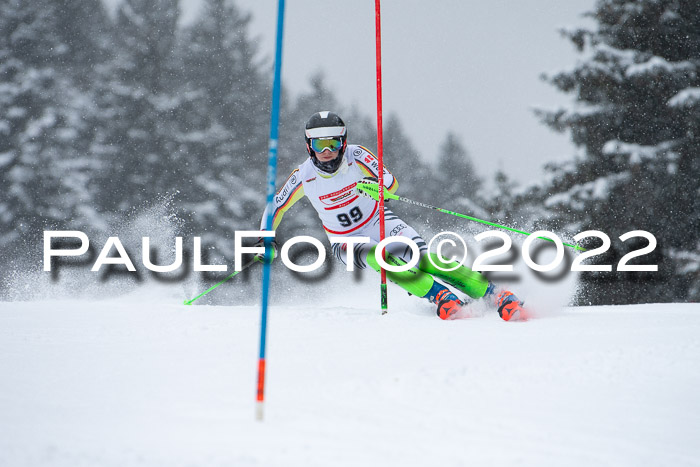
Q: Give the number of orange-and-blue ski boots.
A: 2